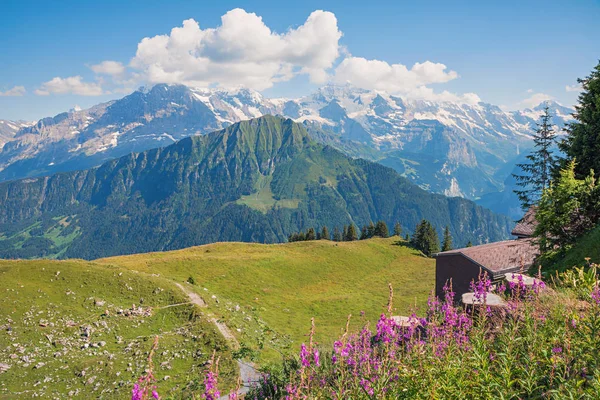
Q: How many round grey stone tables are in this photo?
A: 3